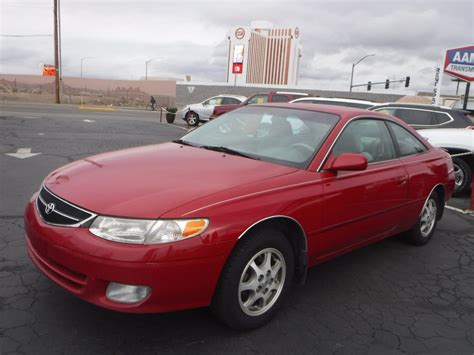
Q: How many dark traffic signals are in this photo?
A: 3